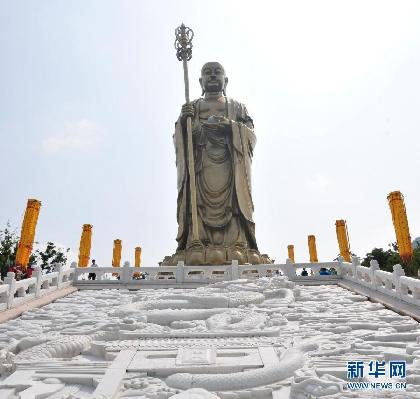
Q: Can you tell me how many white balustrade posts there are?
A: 12